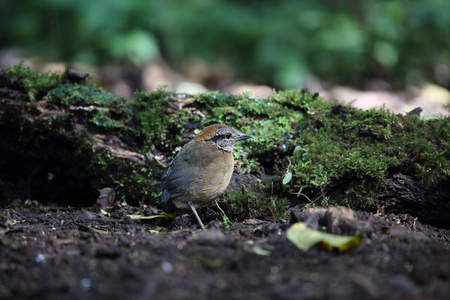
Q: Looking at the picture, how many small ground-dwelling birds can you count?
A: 1